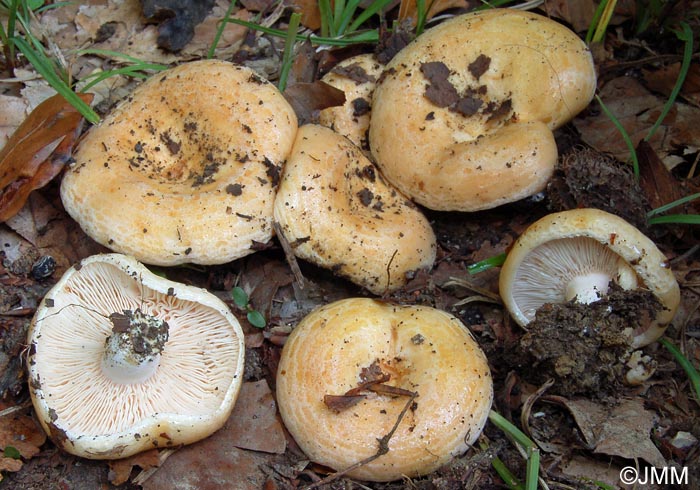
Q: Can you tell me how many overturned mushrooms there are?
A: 2